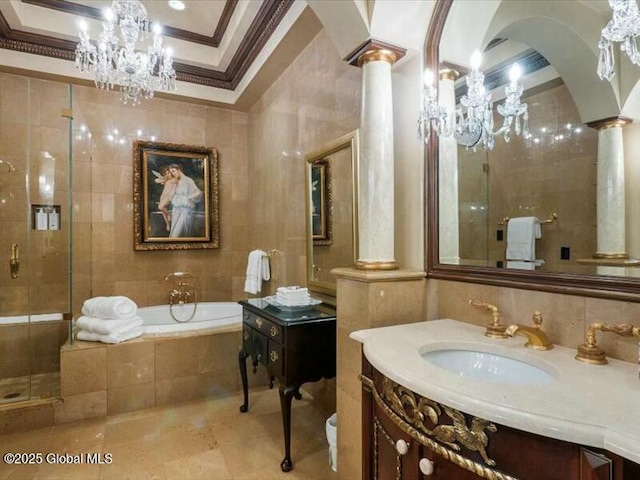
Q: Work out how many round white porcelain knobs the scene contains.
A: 2